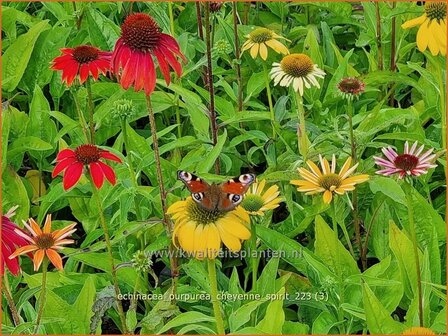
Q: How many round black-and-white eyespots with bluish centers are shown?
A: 2